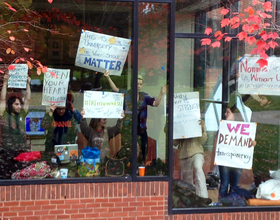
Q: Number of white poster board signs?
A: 7